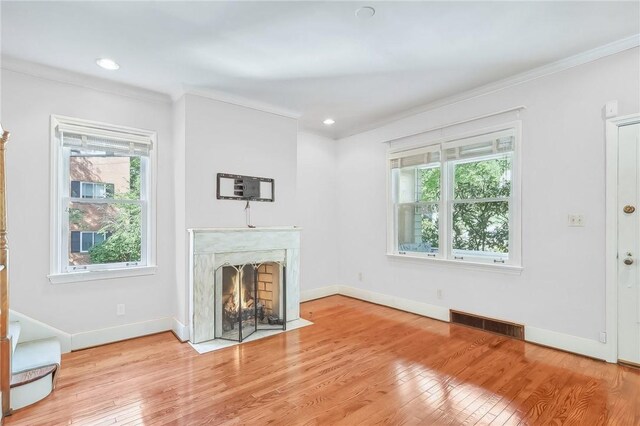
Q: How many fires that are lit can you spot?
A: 1